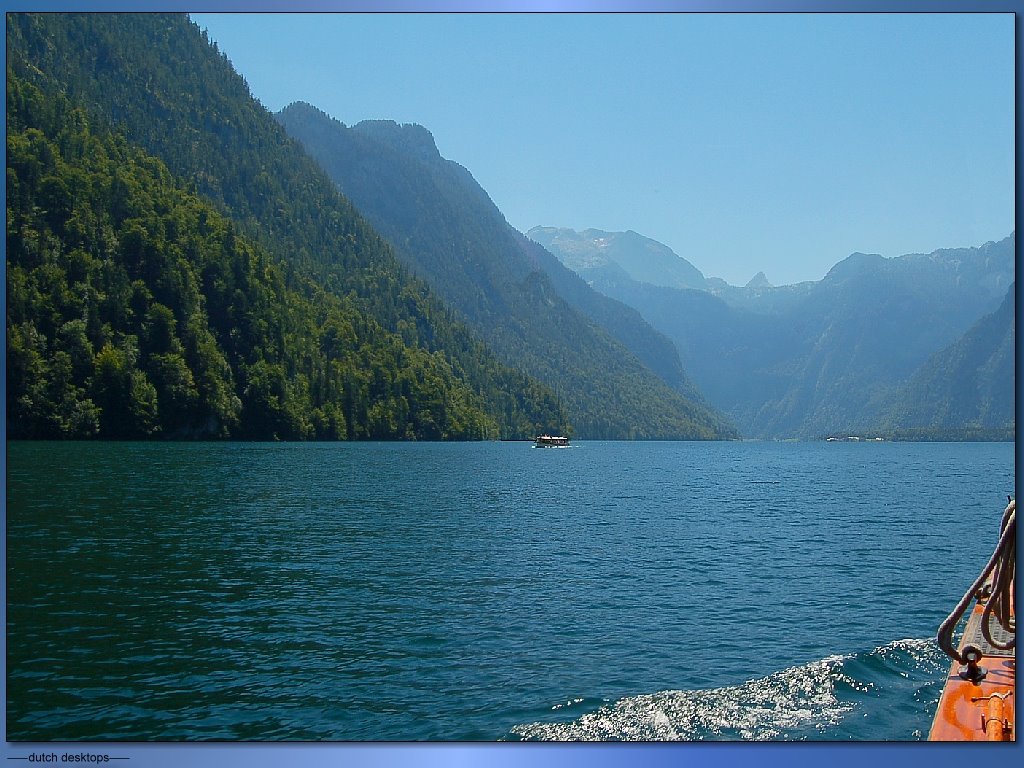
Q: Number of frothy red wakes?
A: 0